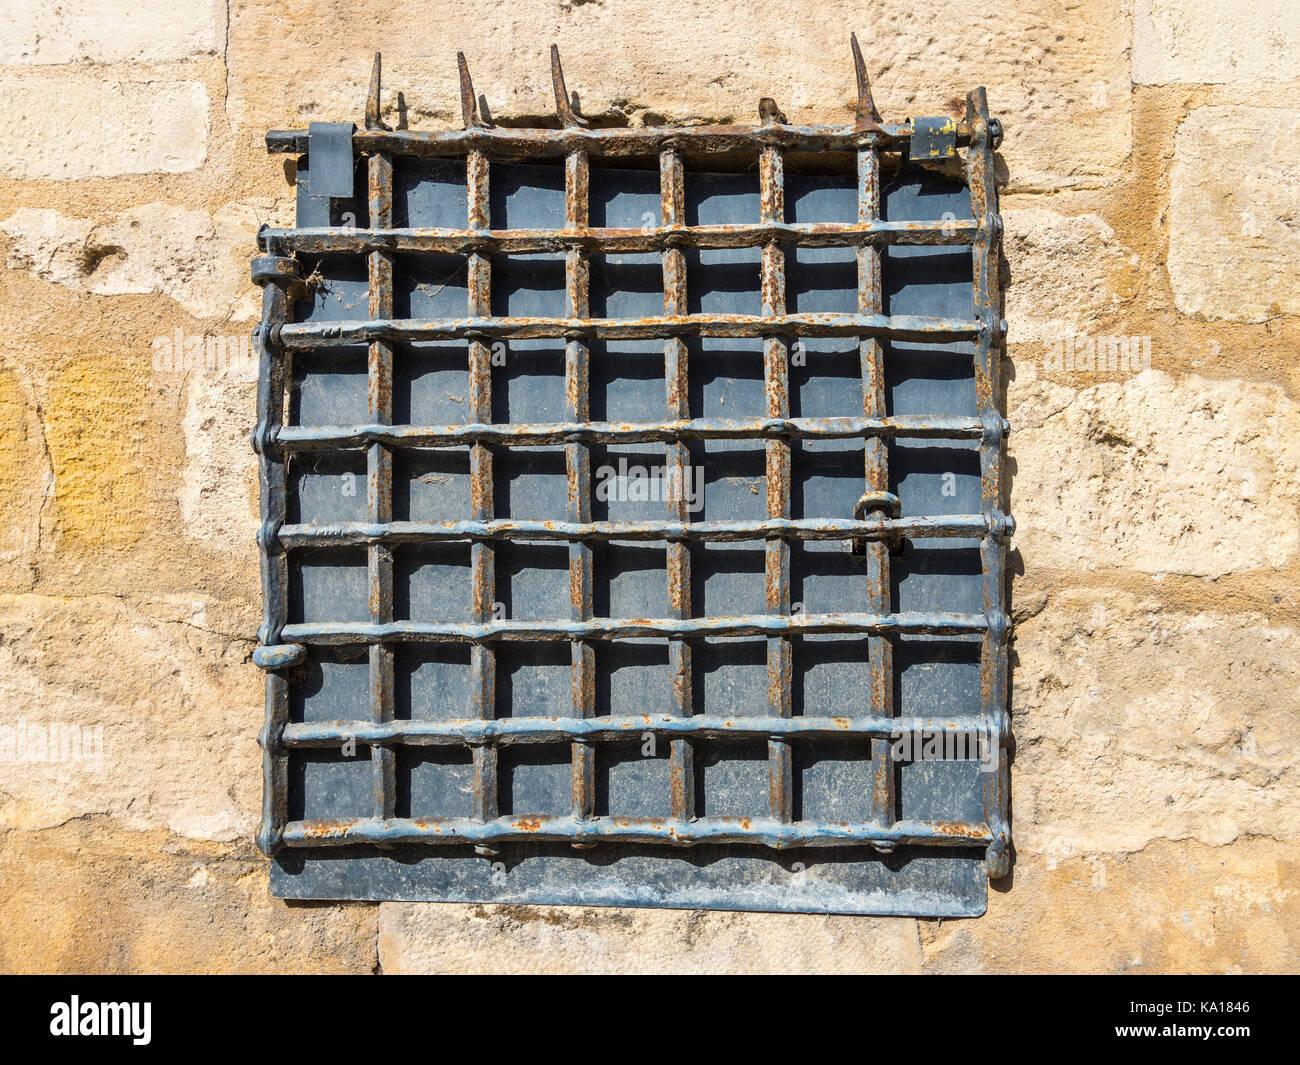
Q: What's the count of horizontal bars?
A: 8